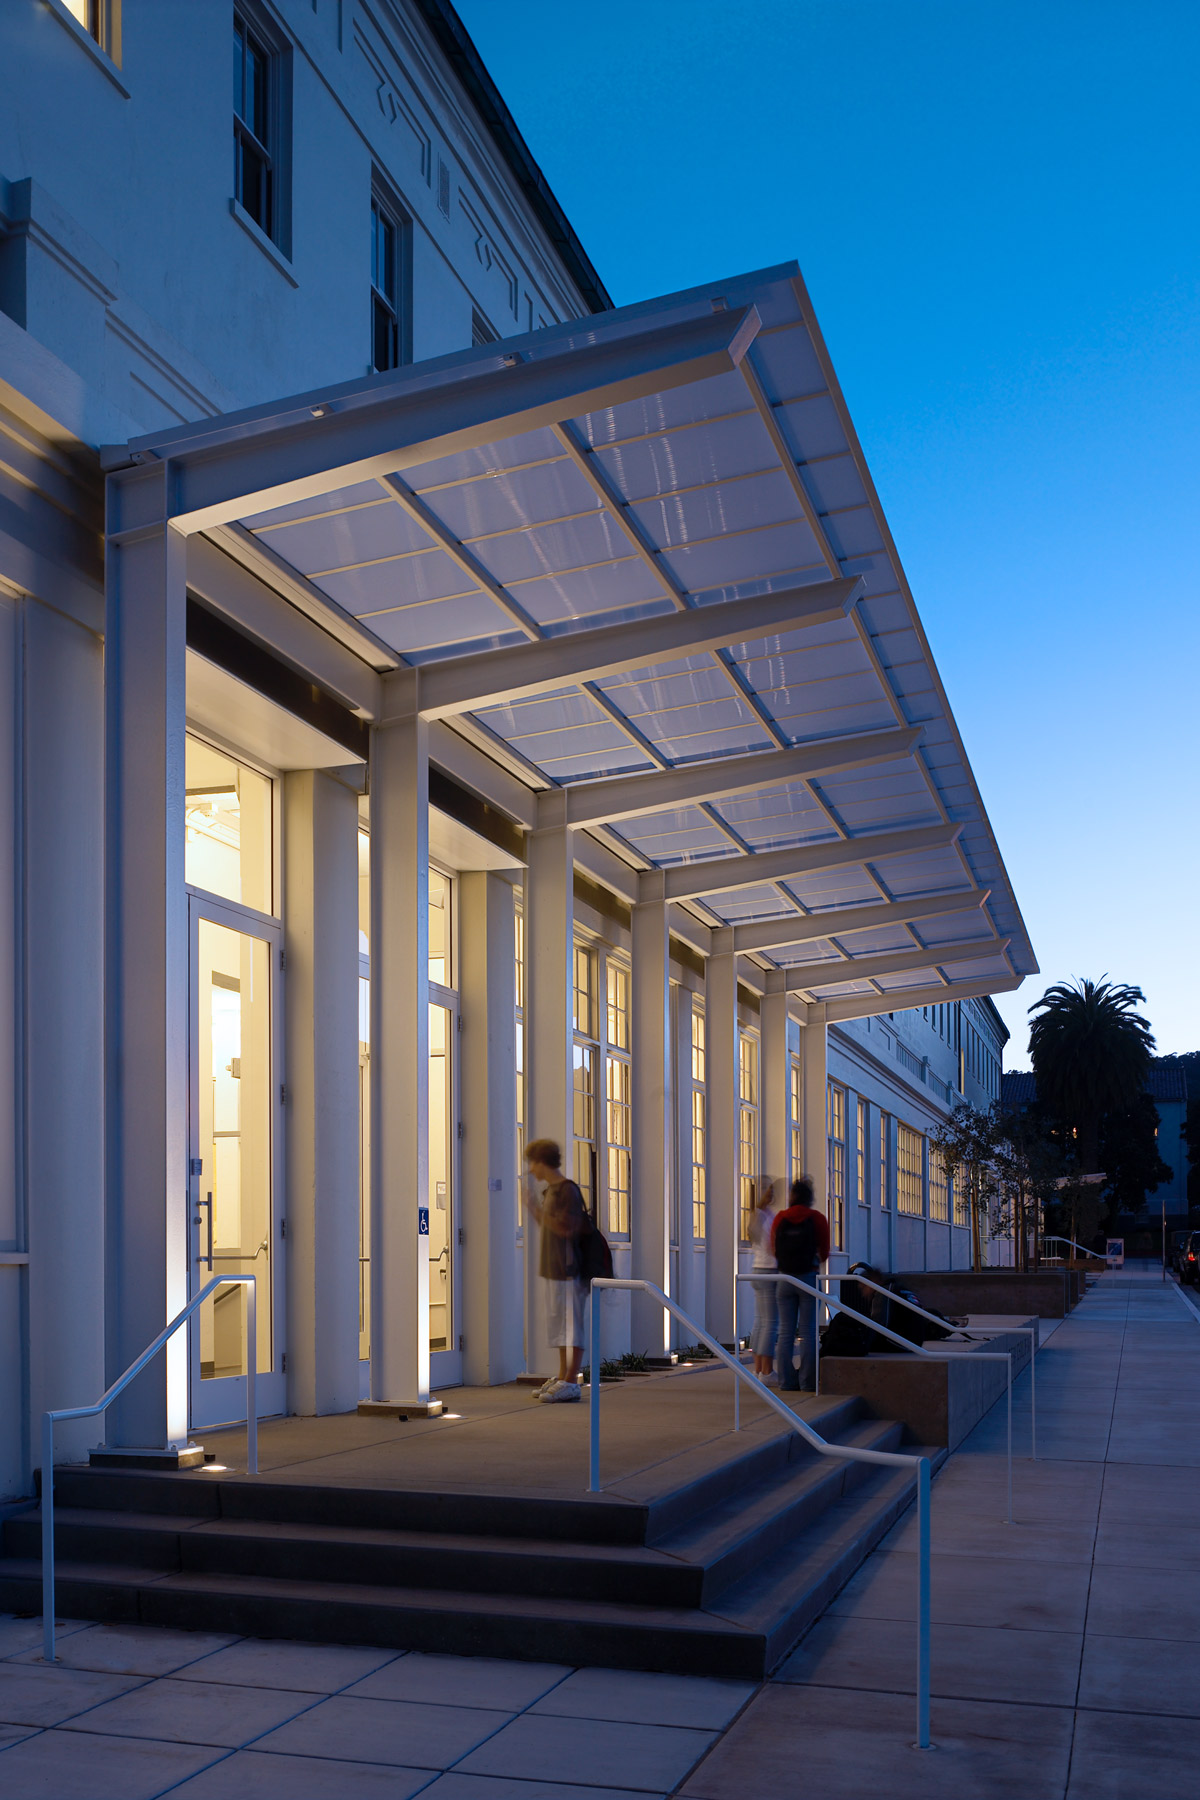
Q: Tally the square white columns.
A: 7